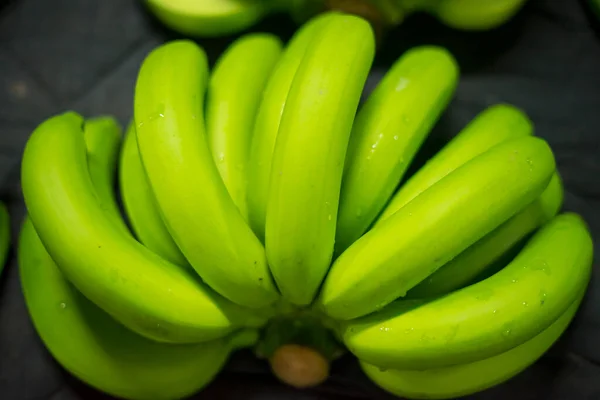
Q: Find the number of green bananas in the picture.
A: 14